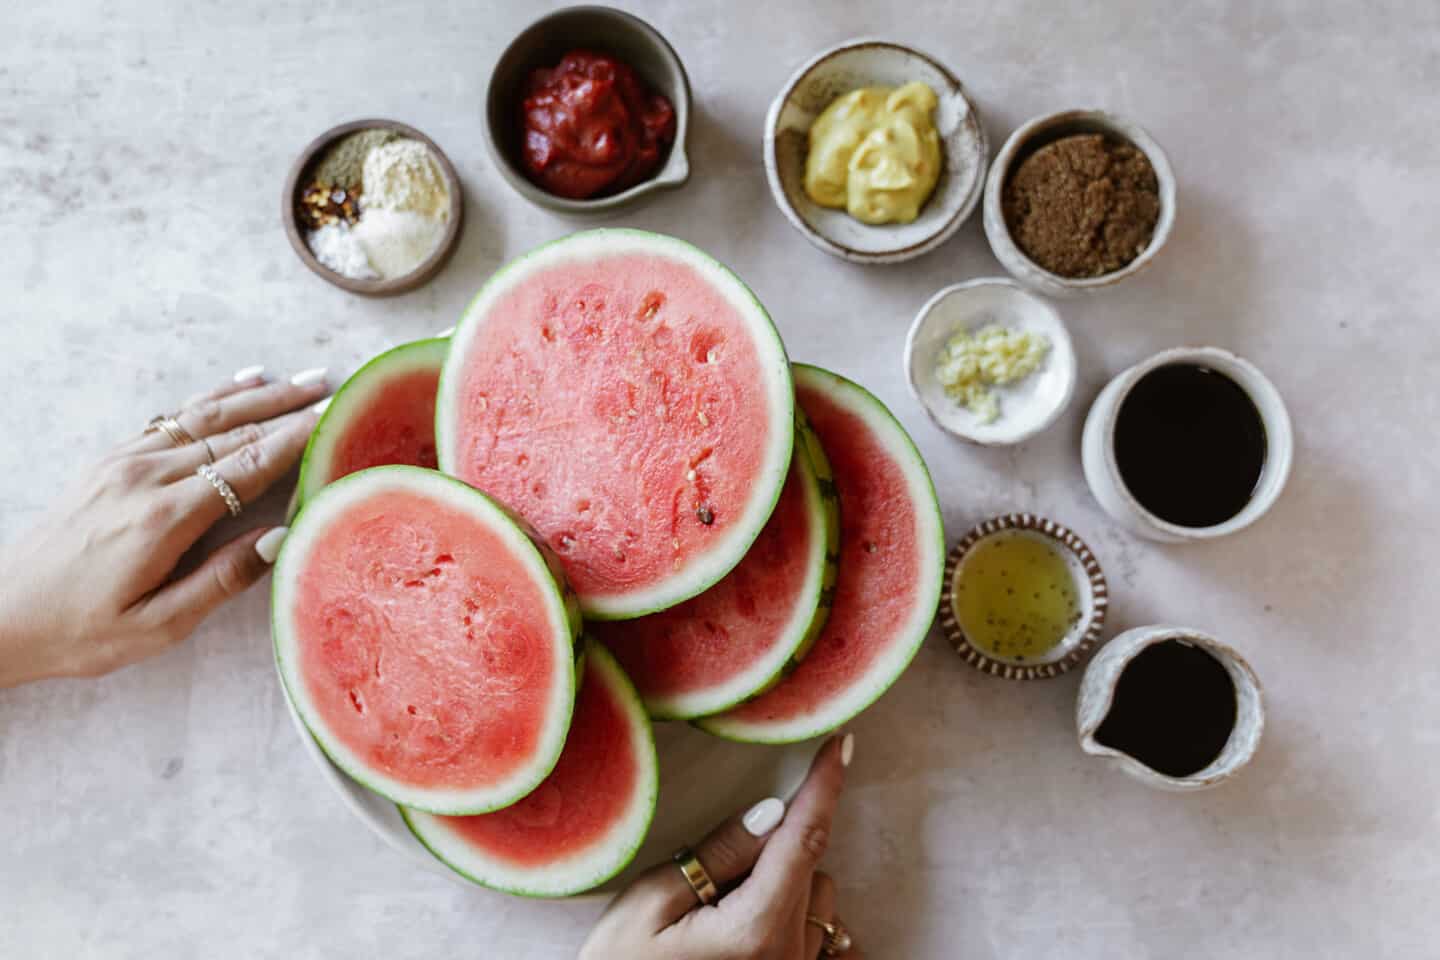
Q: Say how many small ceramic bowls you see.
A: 8